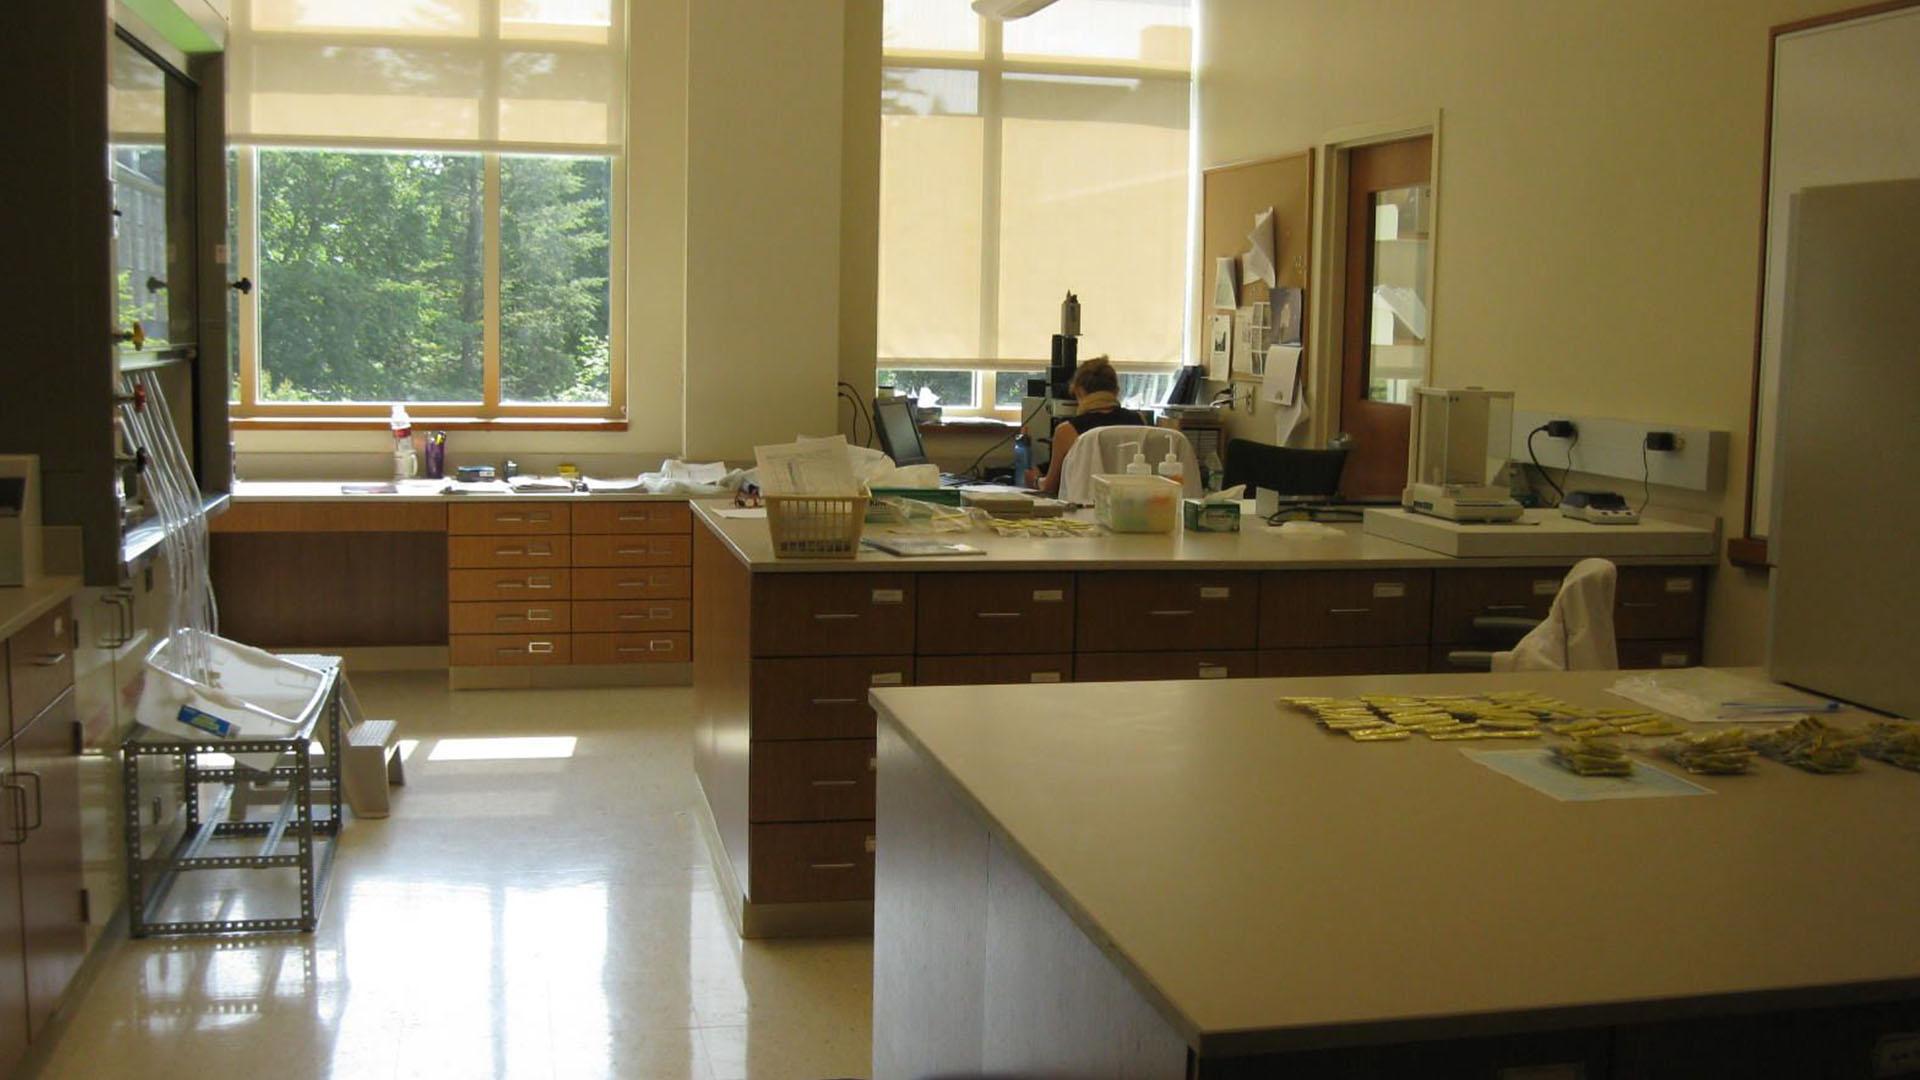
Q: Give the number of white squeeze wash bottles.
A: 2